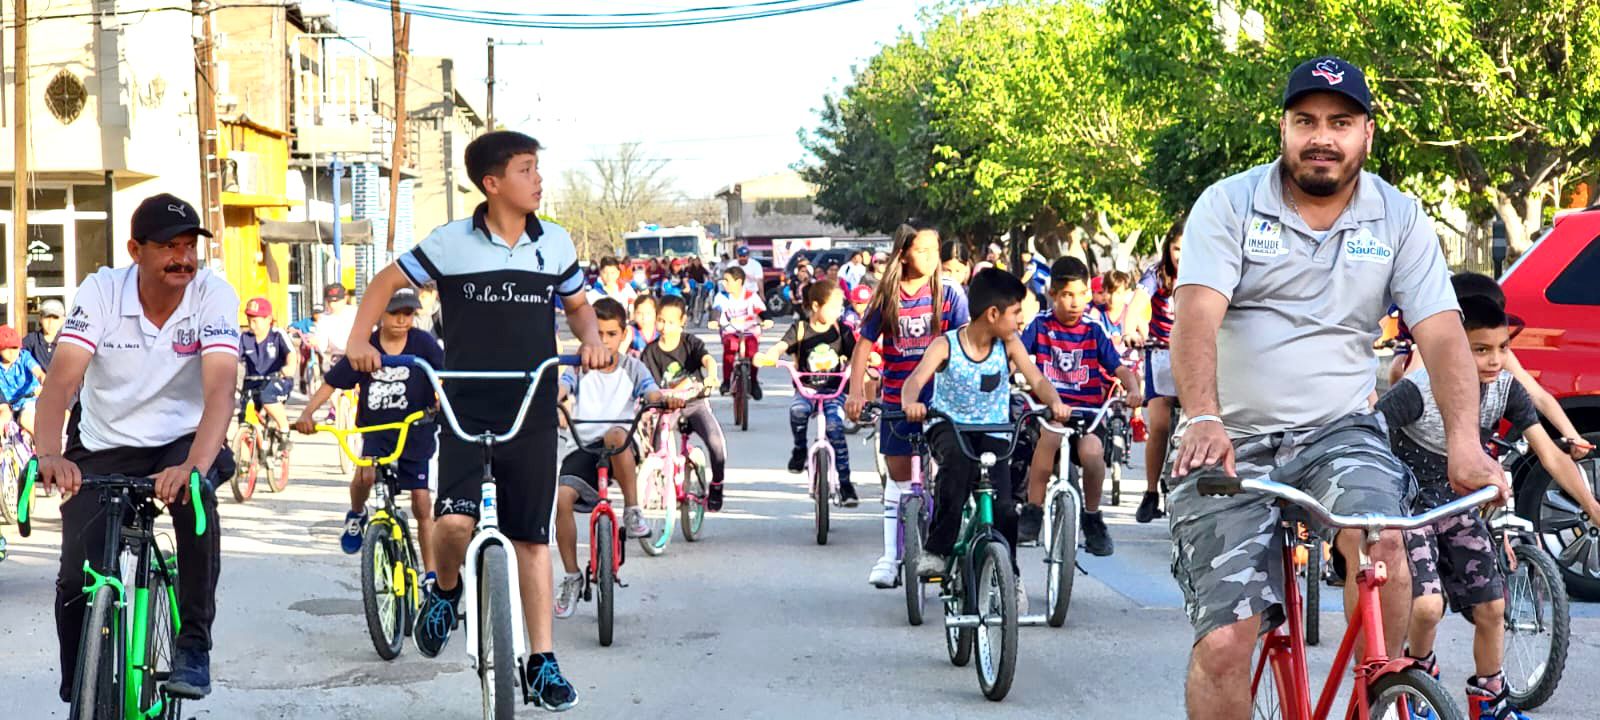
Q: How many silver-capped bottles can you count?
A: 0